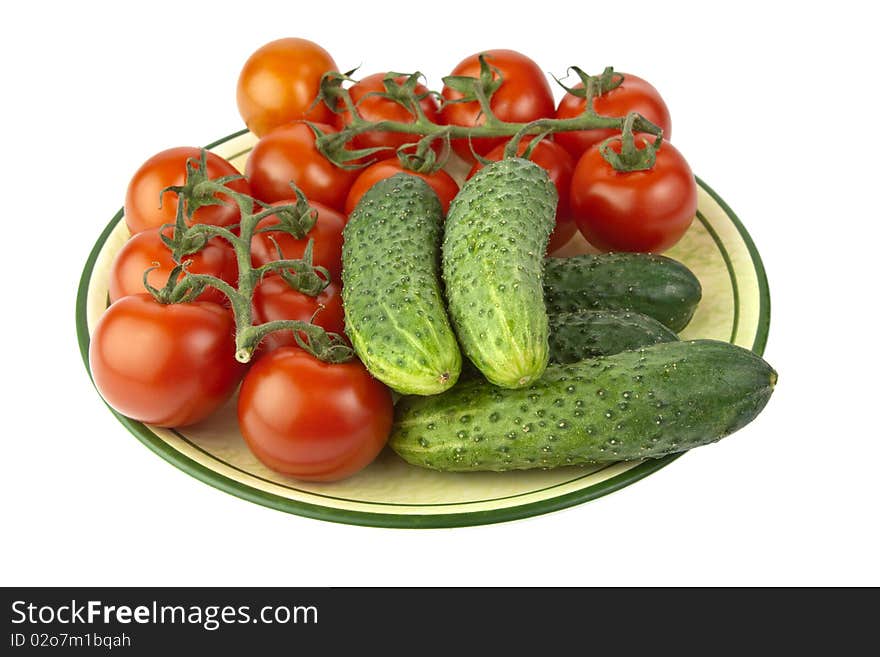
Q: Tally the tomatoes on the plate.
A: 14